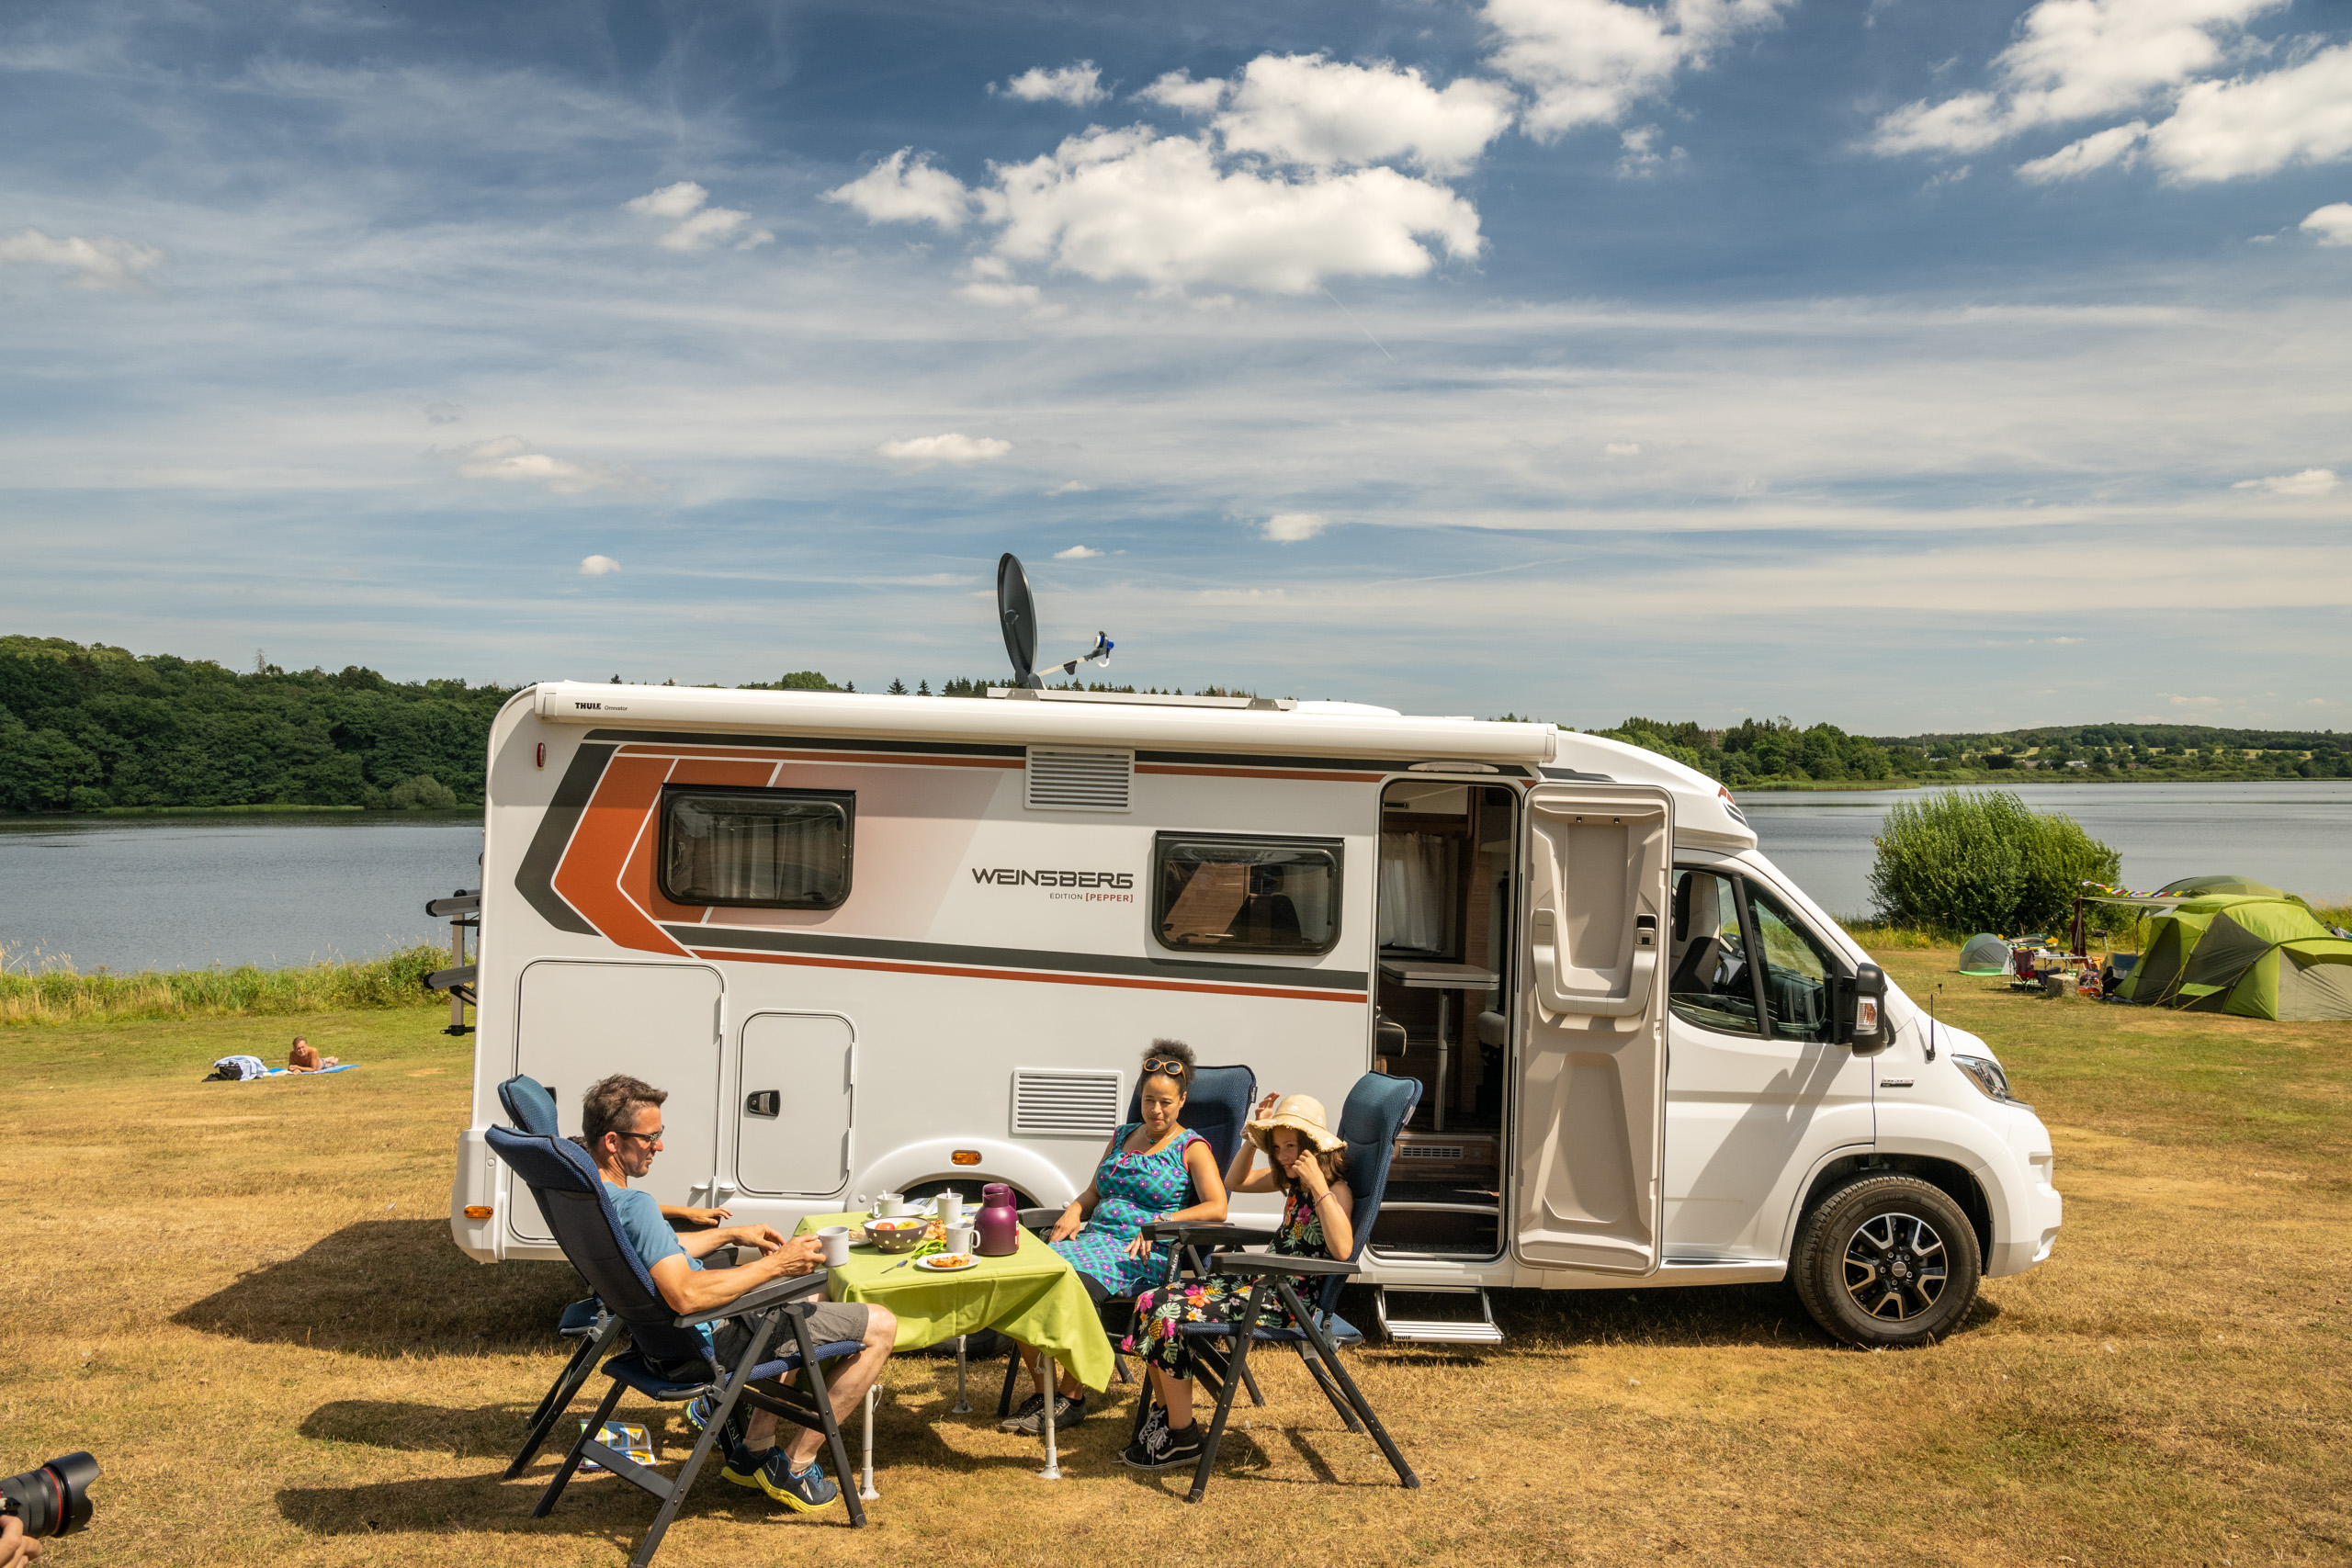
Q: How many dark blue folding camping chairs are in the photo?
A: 4